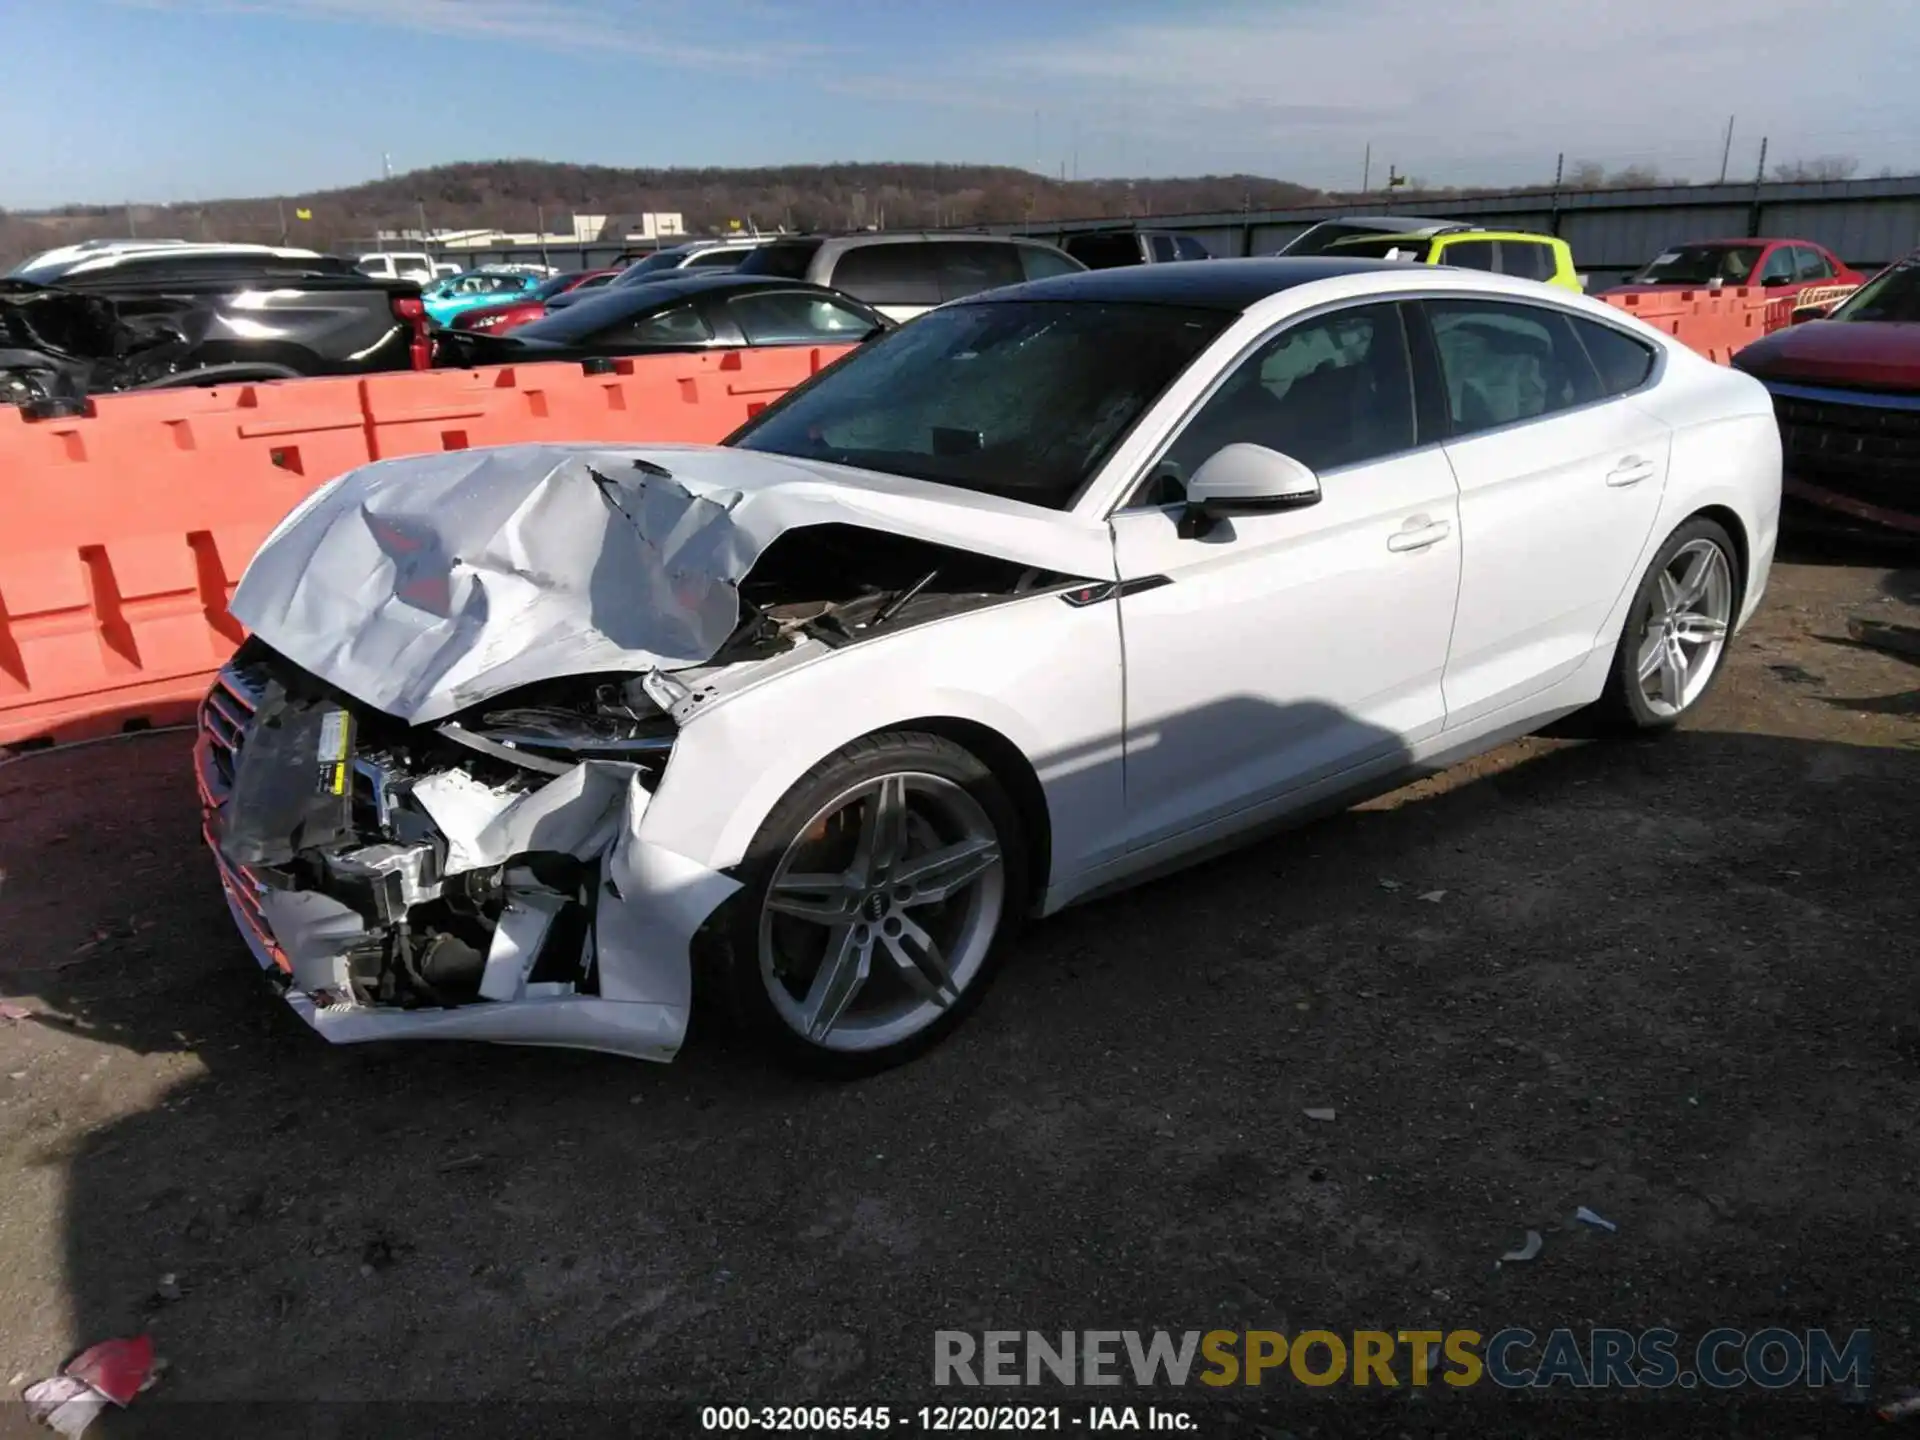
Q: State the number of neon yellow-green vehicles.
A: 1